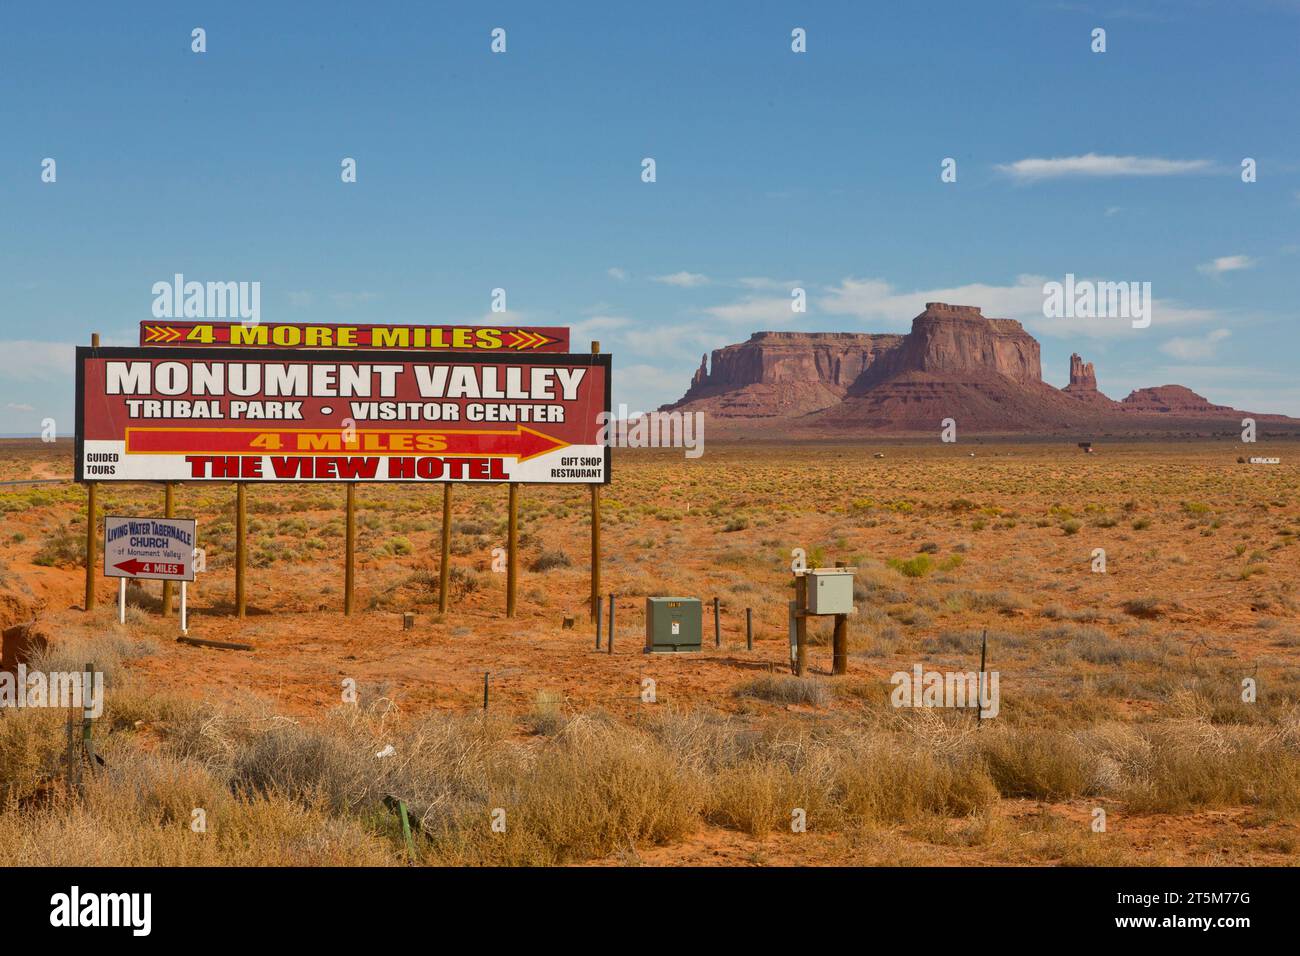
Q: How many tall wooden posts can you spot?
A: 7